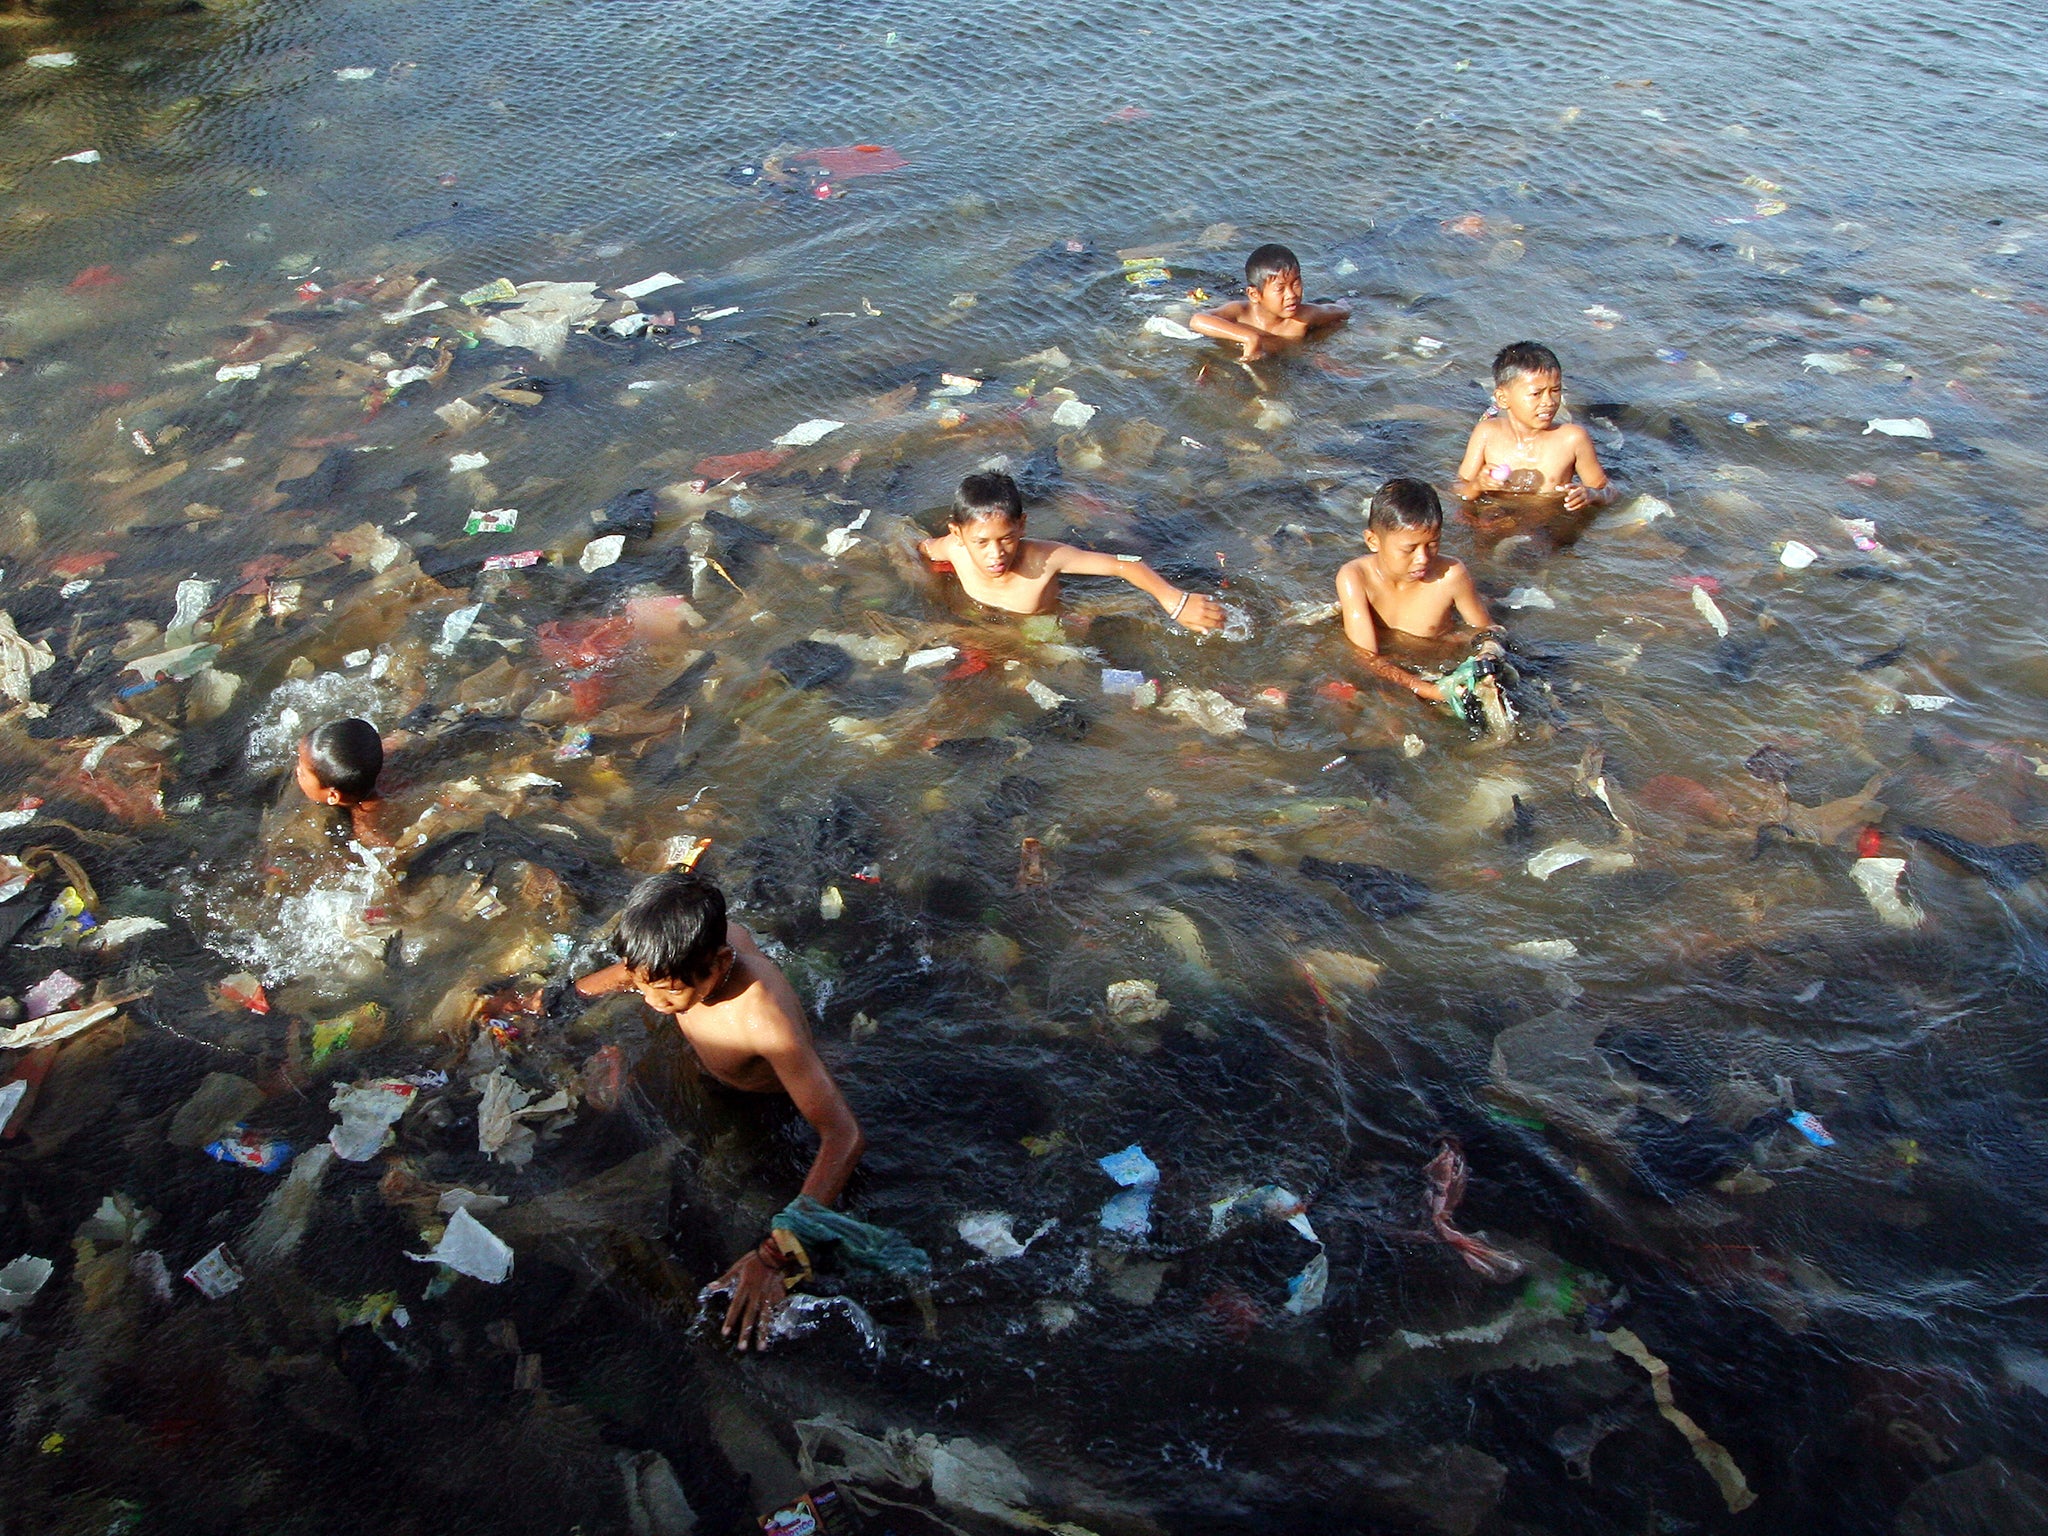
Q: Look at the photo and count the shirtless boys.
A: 6